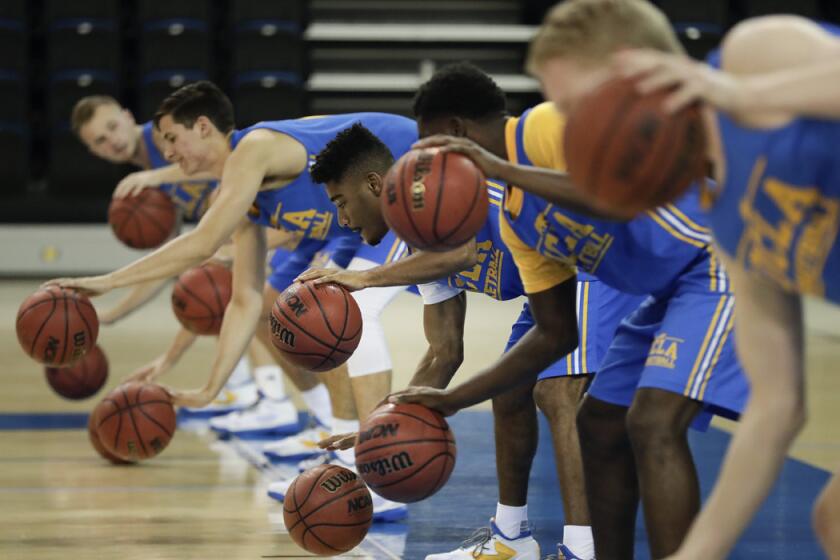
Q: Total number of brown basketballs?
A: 11